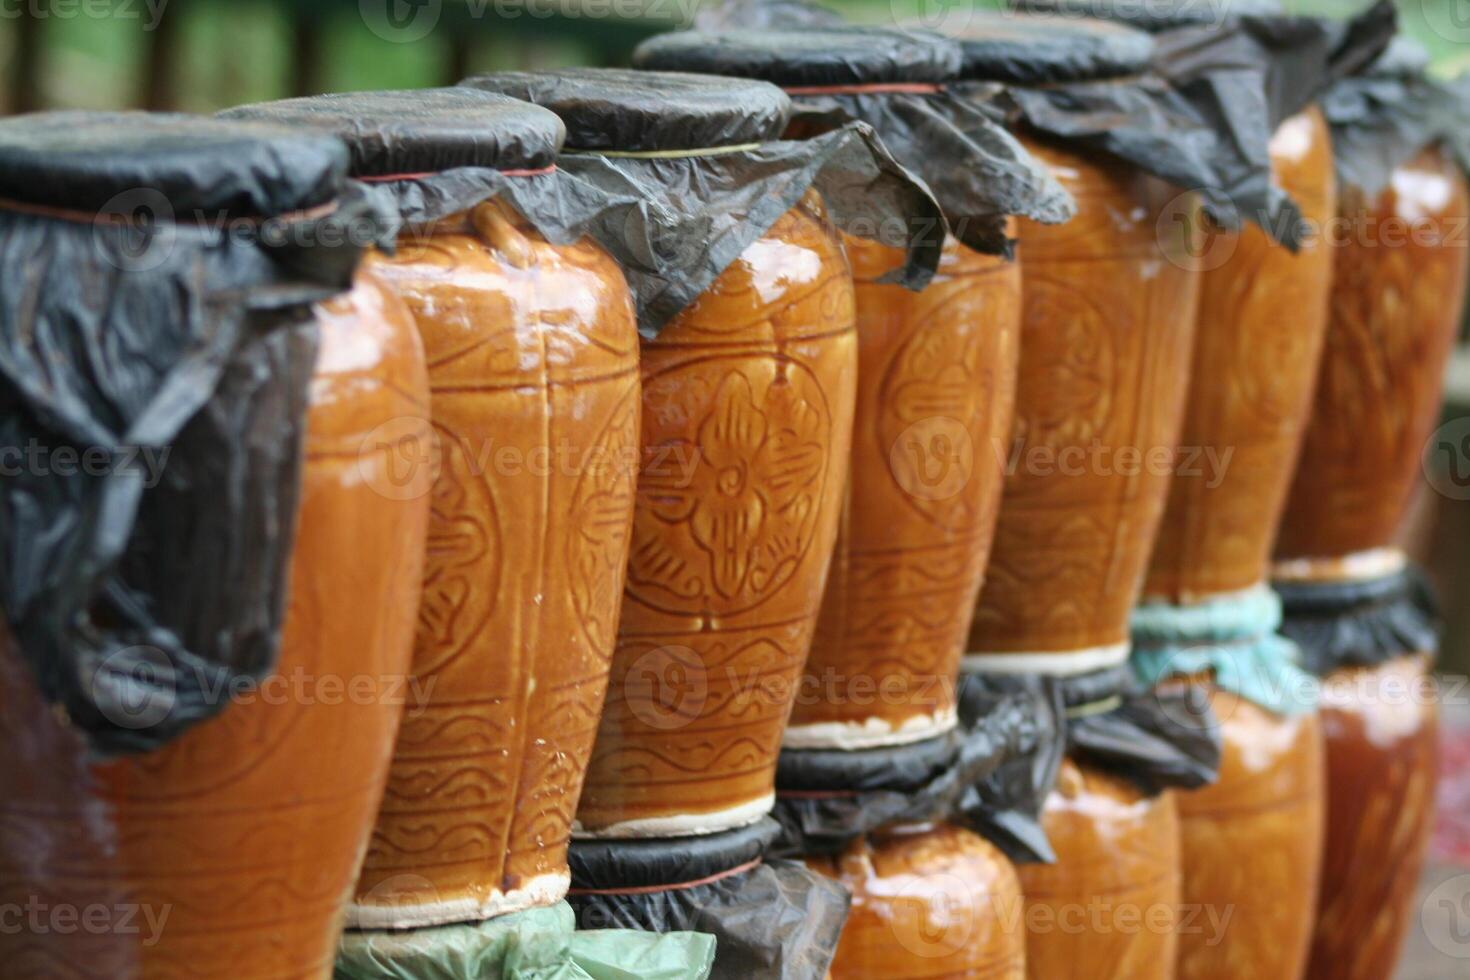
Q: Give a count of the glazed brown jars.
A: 11